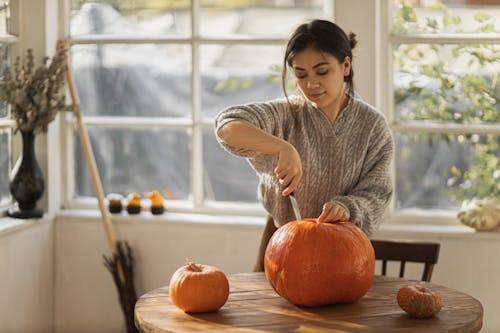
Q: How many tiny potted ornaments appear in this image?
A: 3